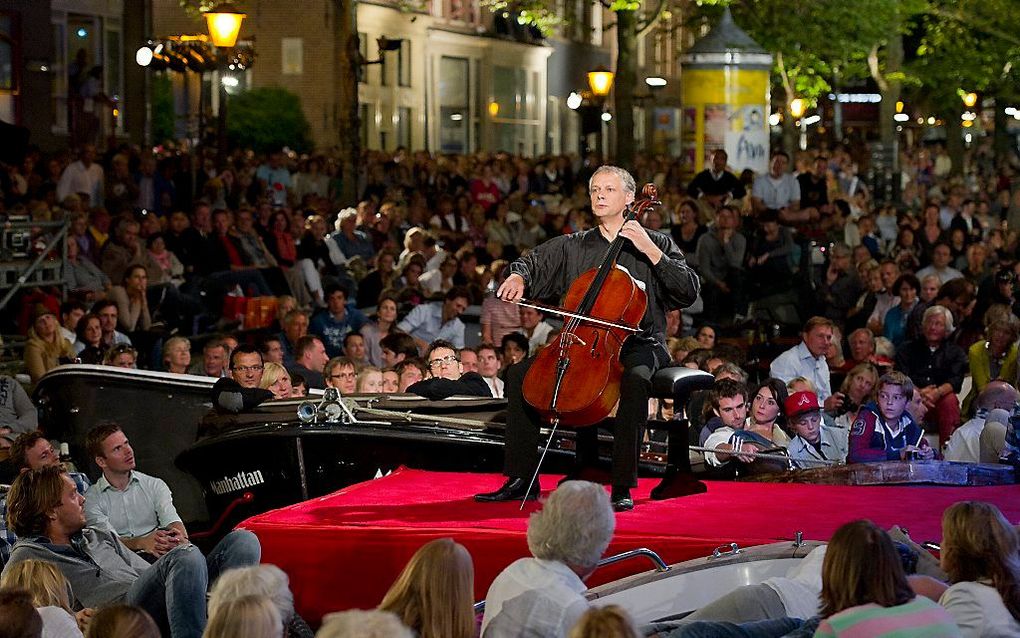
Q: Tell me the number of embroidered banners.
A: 0